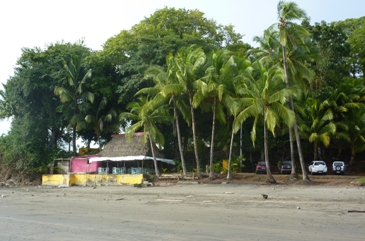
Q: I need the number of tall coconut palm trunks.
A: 8